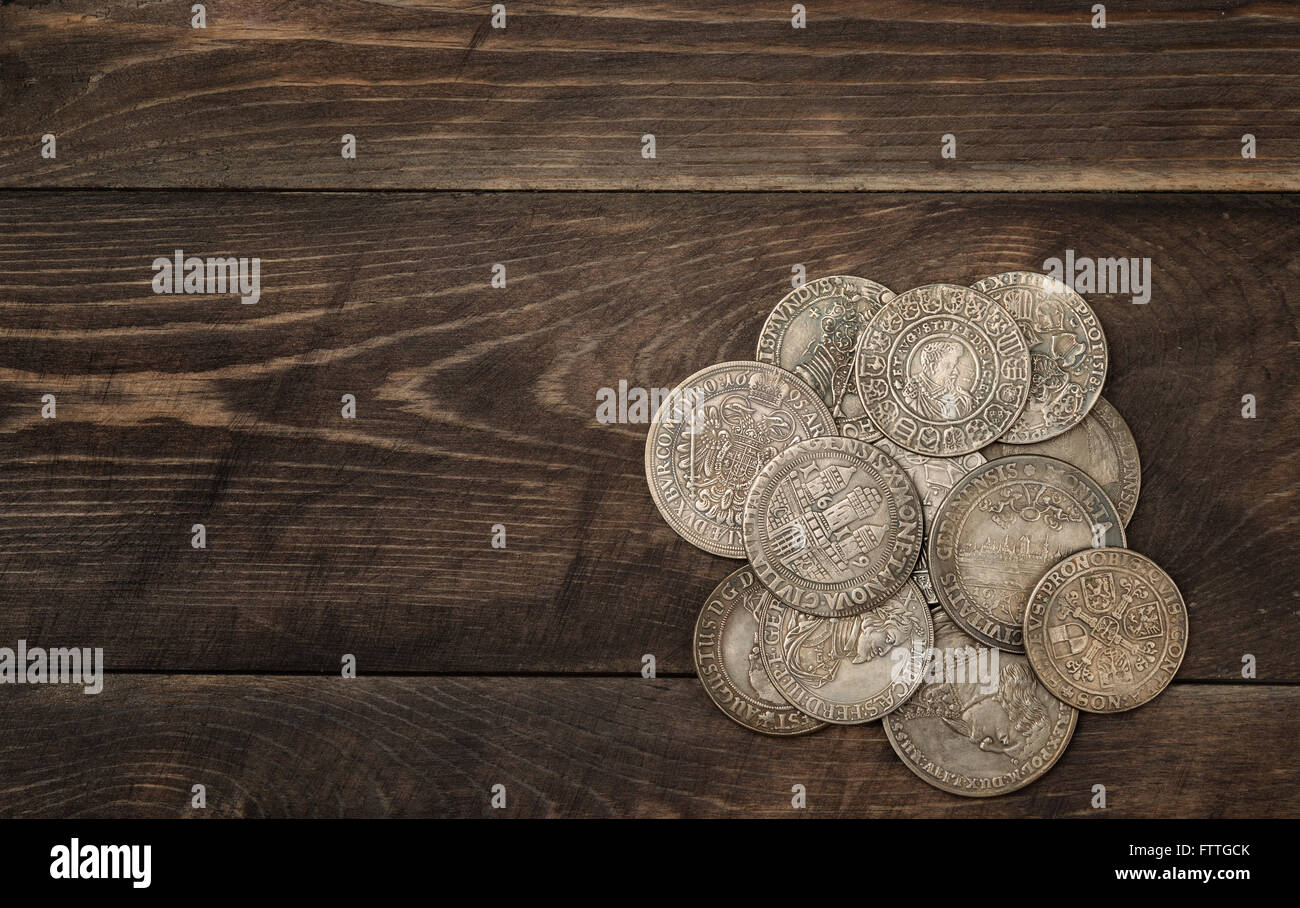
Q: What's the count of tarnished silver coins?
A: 12